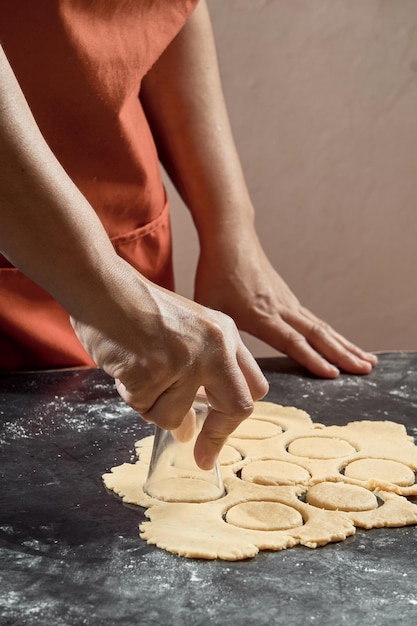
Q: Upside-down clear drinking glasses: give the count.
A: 1